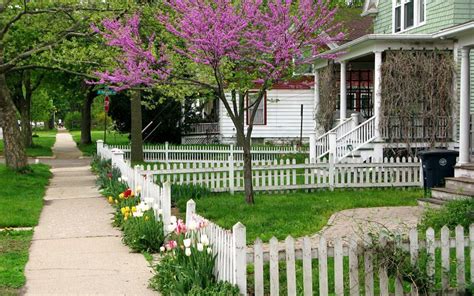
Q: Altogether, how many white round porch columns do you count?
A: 4